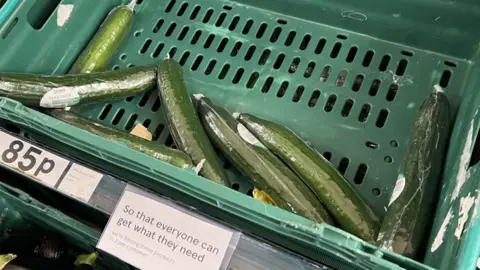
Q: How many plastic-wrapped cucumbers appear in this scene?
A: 7